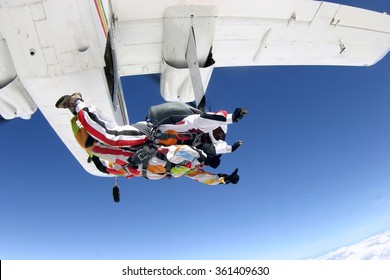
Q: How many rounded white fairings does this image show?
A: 2